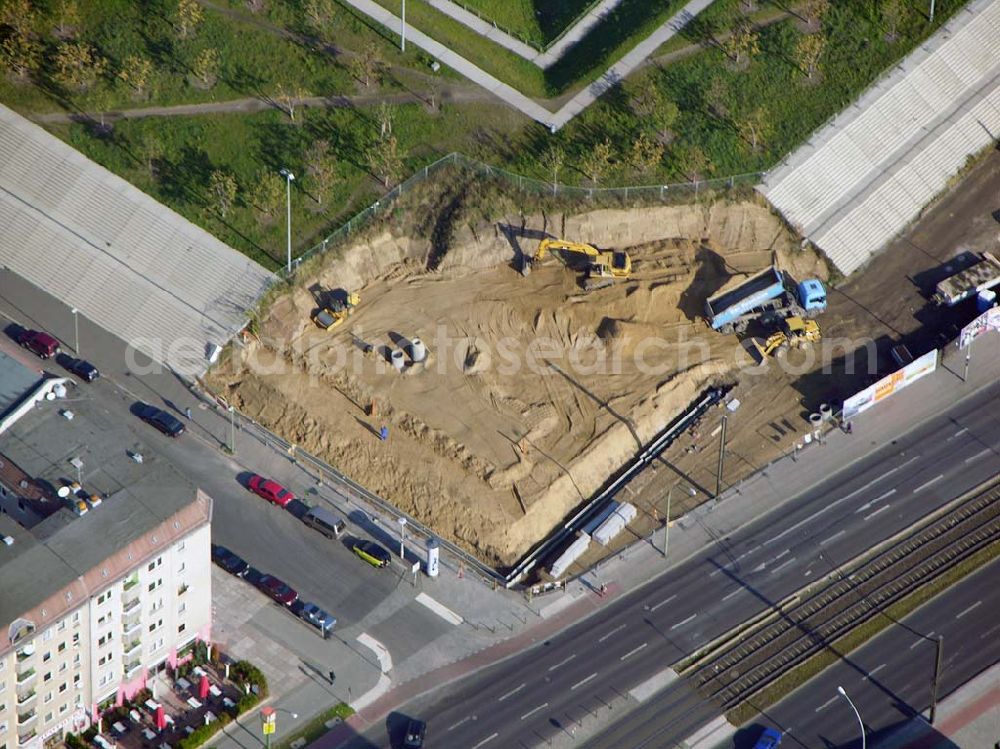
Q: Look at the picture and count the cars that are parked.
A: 9